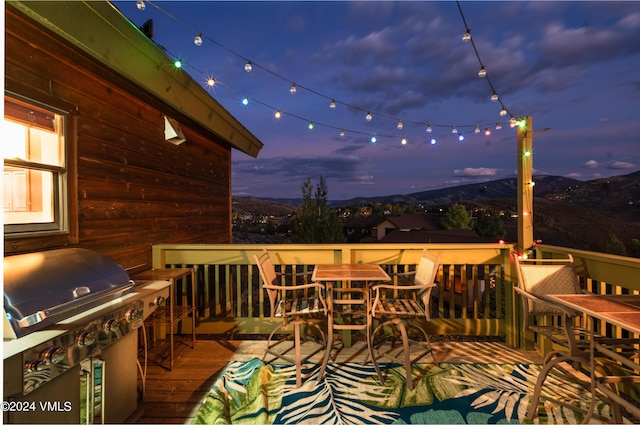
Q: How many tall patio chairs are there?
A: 3